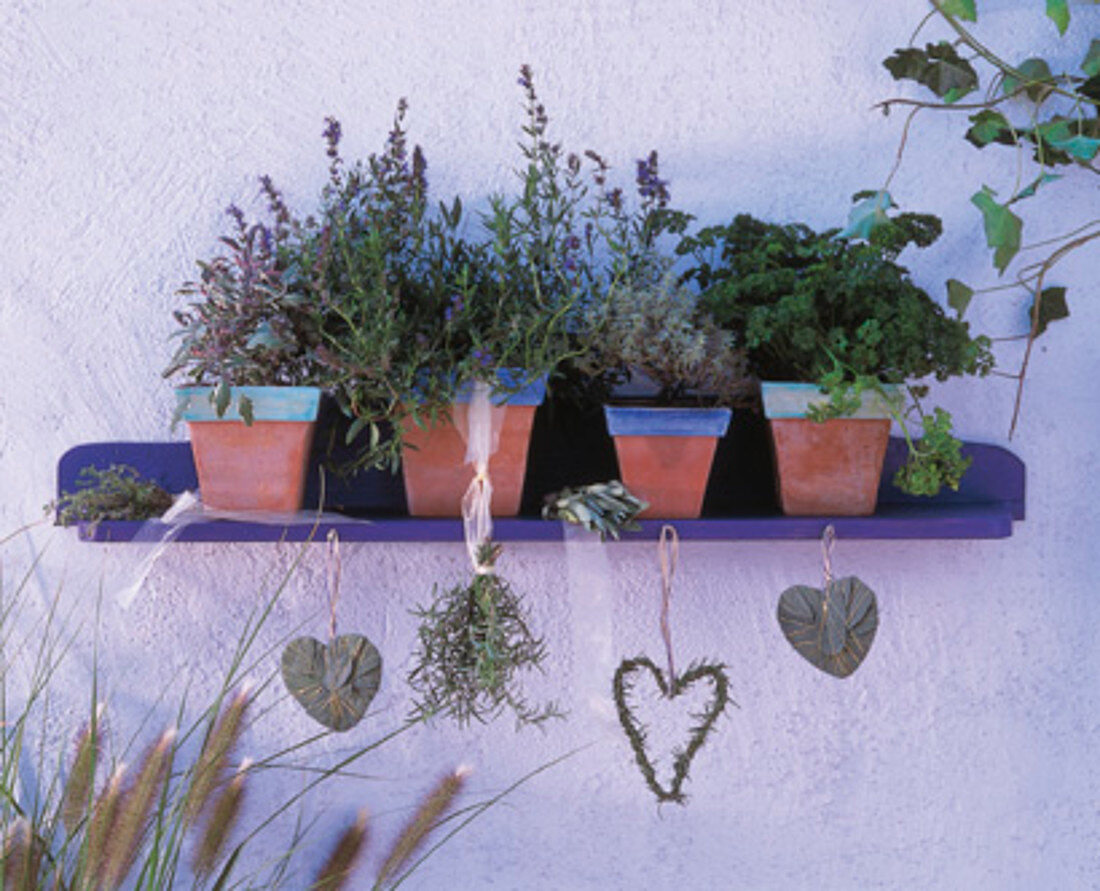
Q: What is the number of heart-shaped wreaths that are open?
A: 1